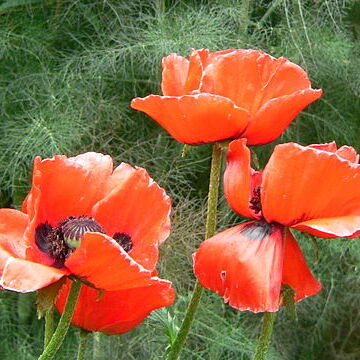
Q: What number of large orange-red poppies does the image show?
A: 3